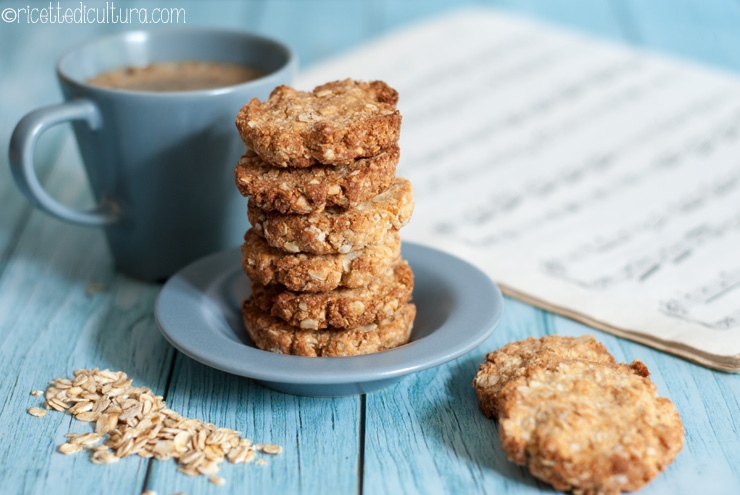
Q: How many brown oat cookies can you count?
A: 8